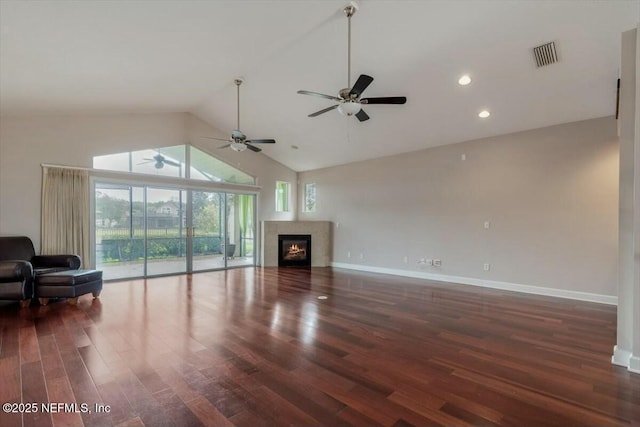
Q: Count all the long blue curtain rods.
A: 0